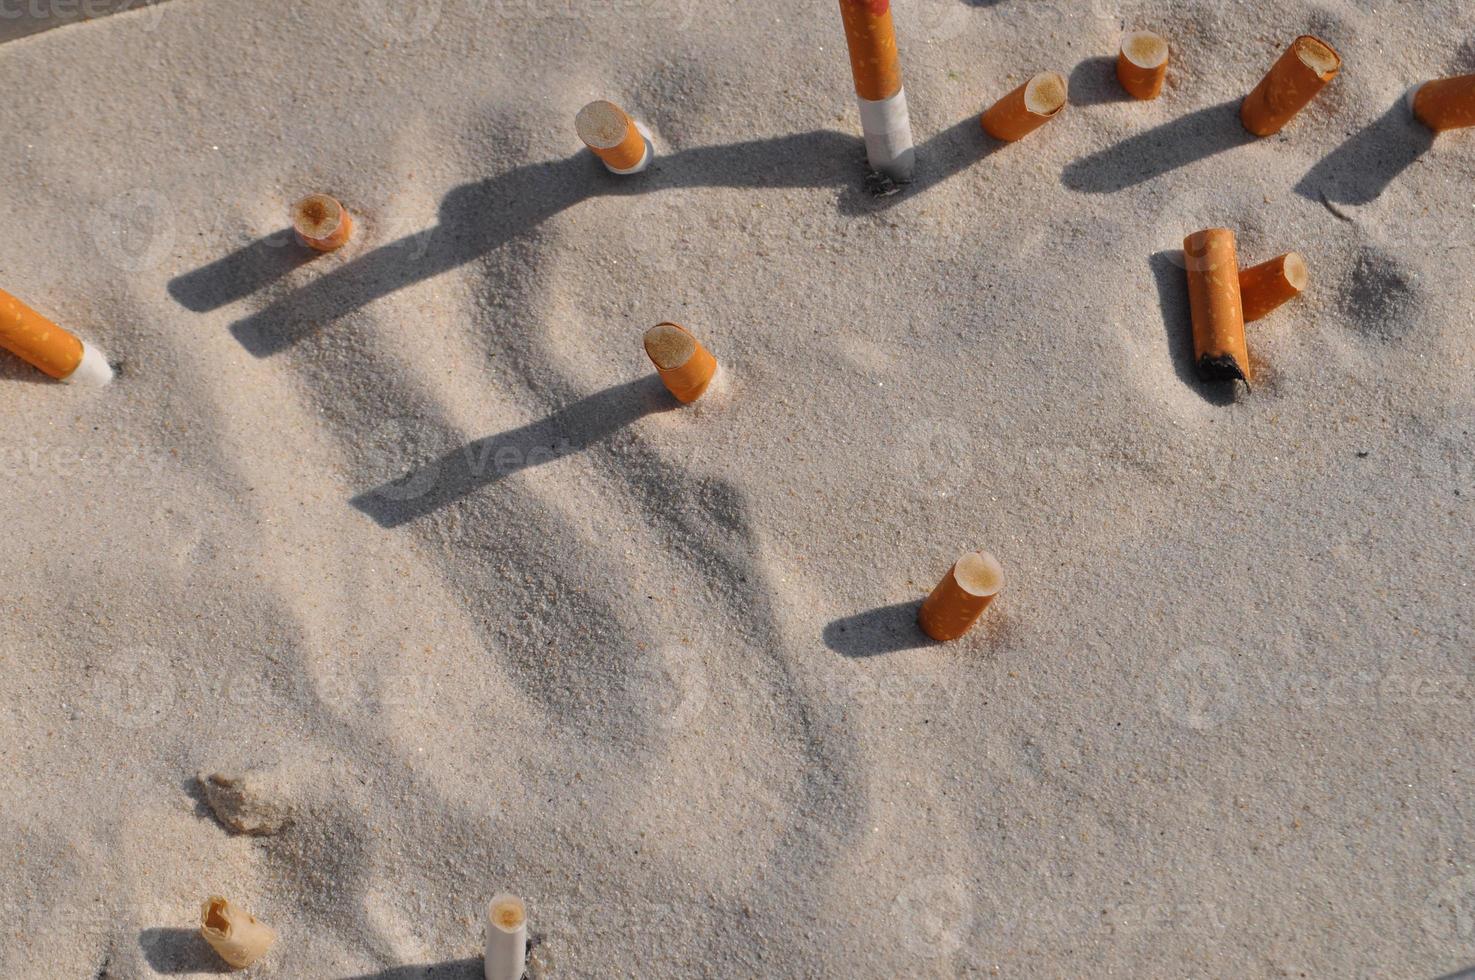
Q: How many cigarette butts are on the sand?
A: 14